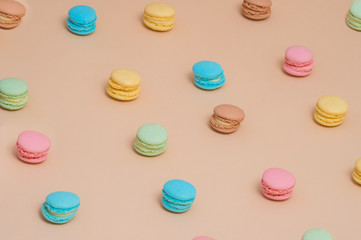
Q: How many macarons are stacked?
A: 0